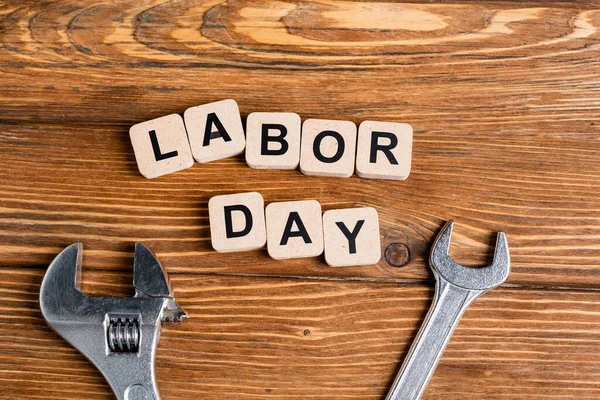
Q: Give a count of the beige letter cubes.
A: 8